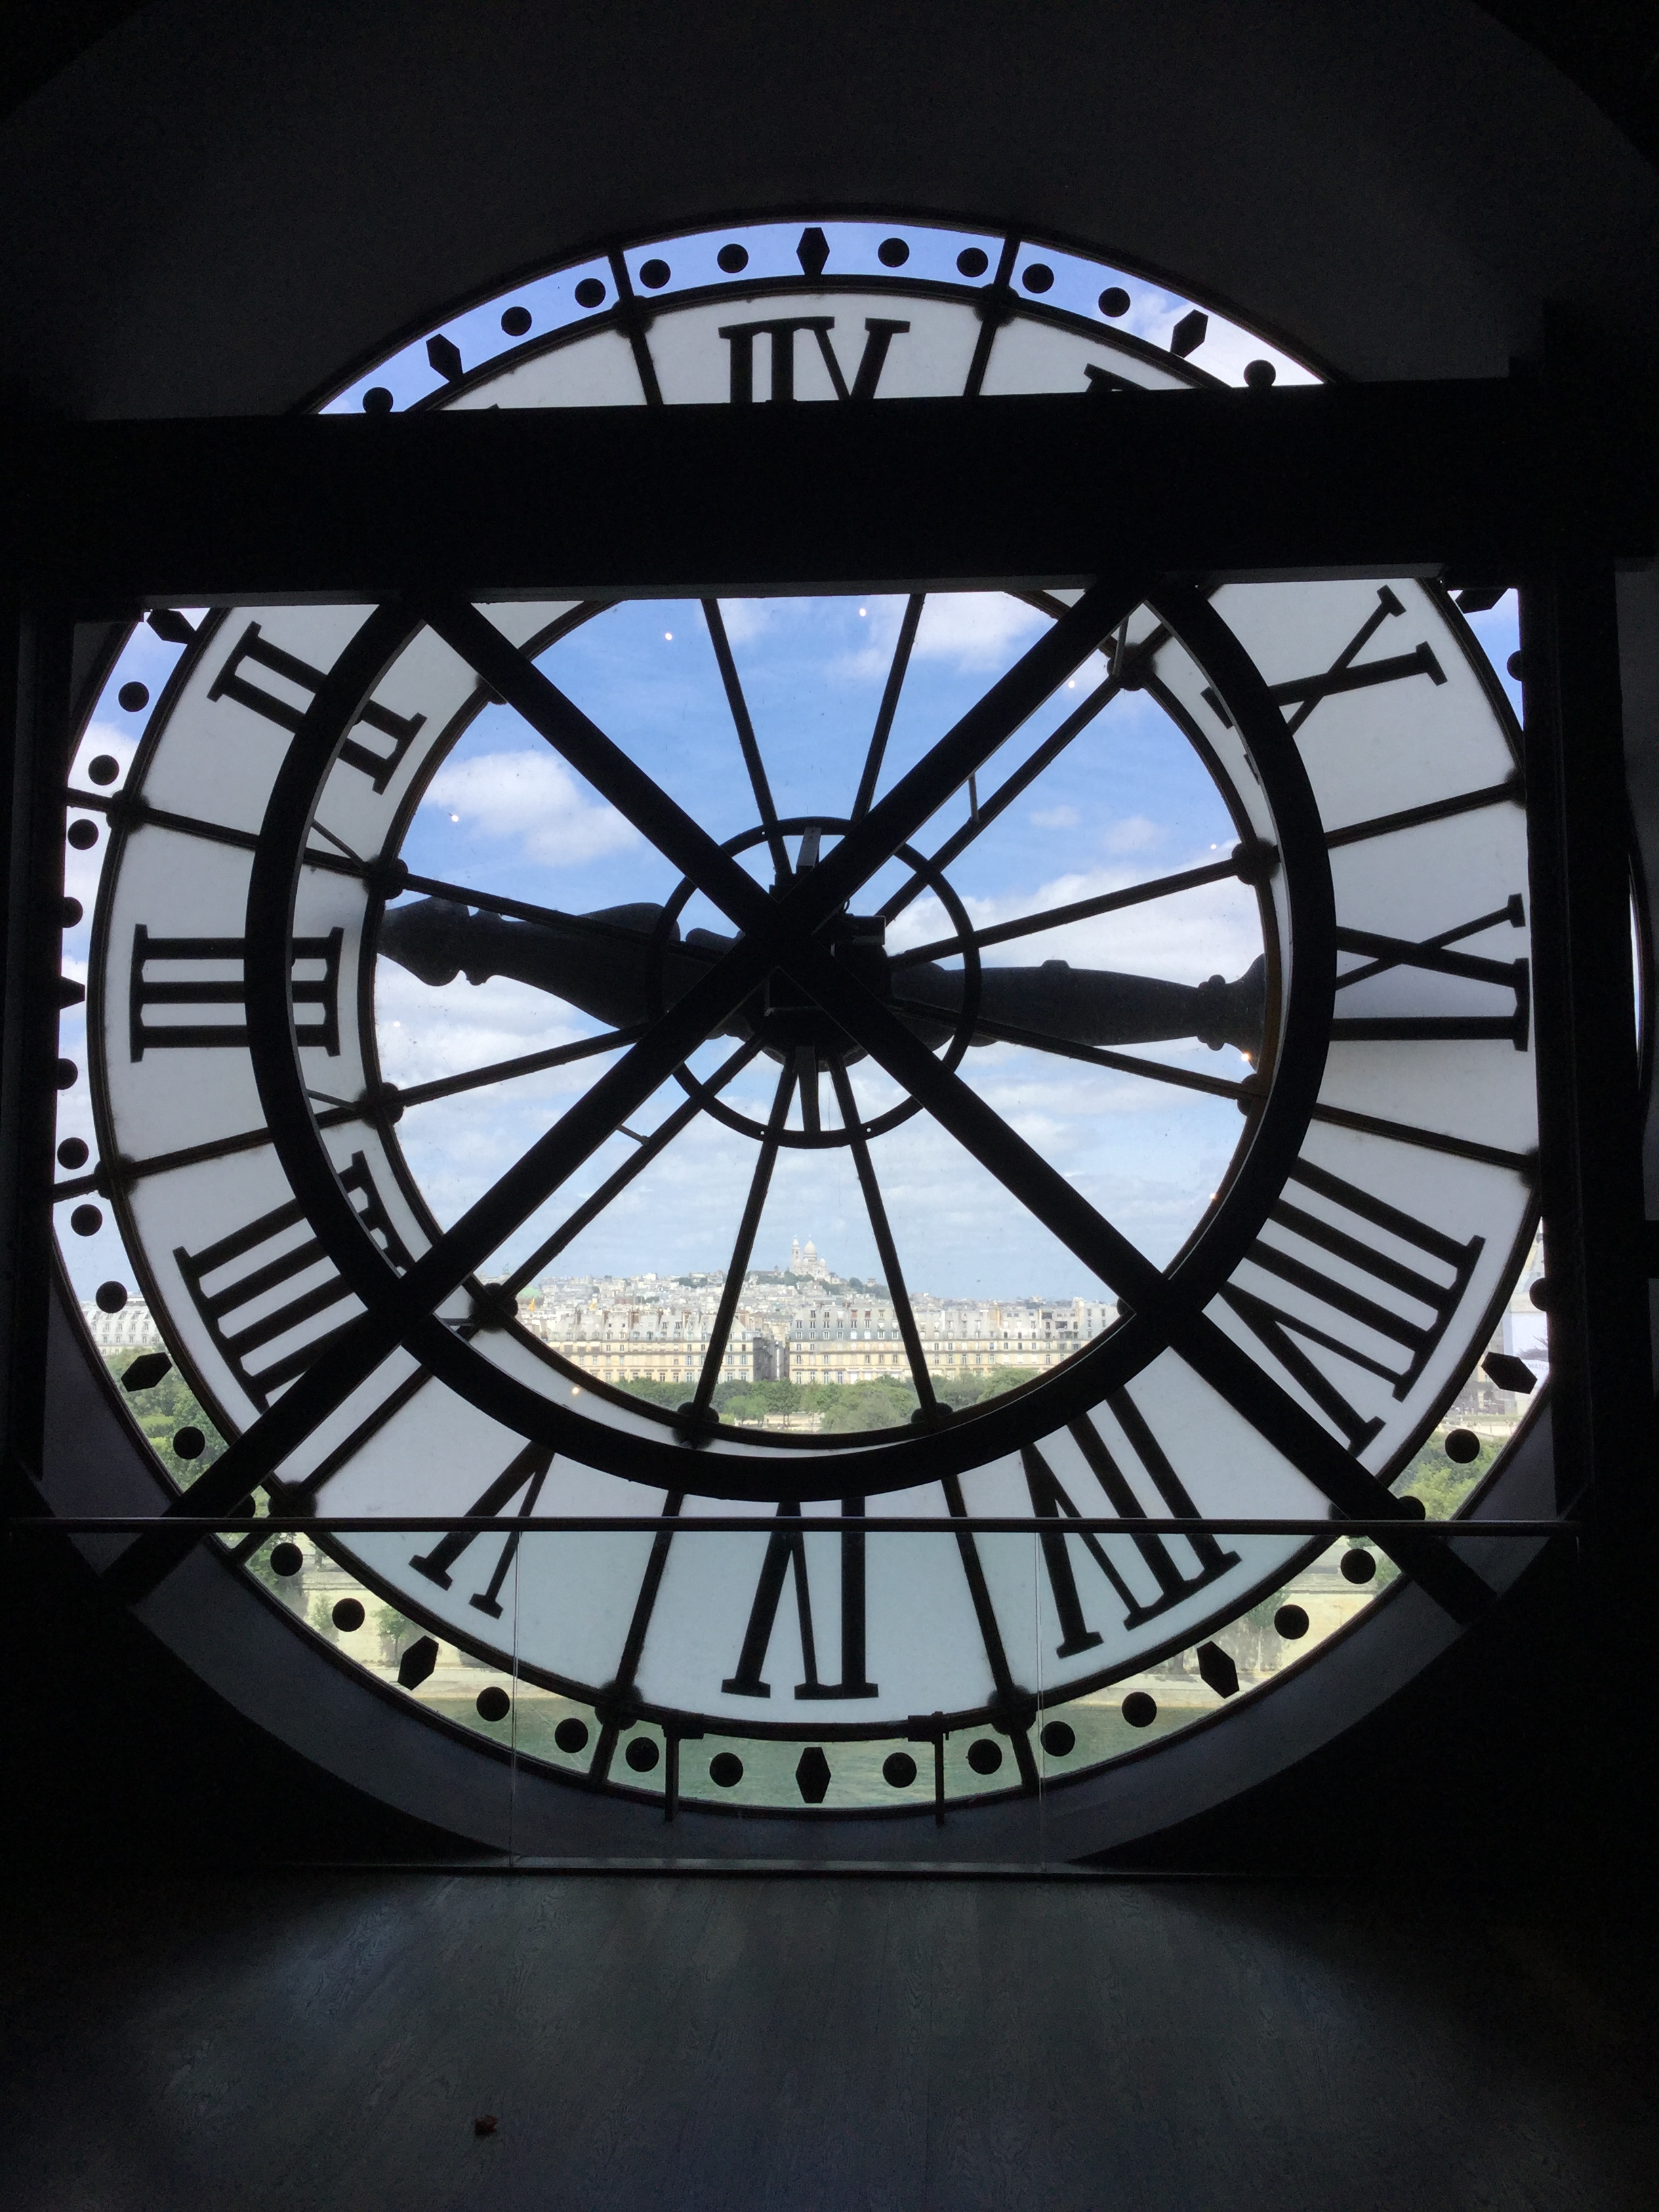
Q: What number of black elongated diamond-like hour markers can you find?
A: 11